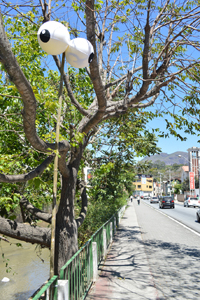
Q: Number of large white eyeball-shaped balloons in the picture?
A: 2